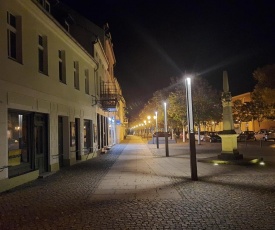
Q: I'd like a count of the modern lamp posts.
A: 3